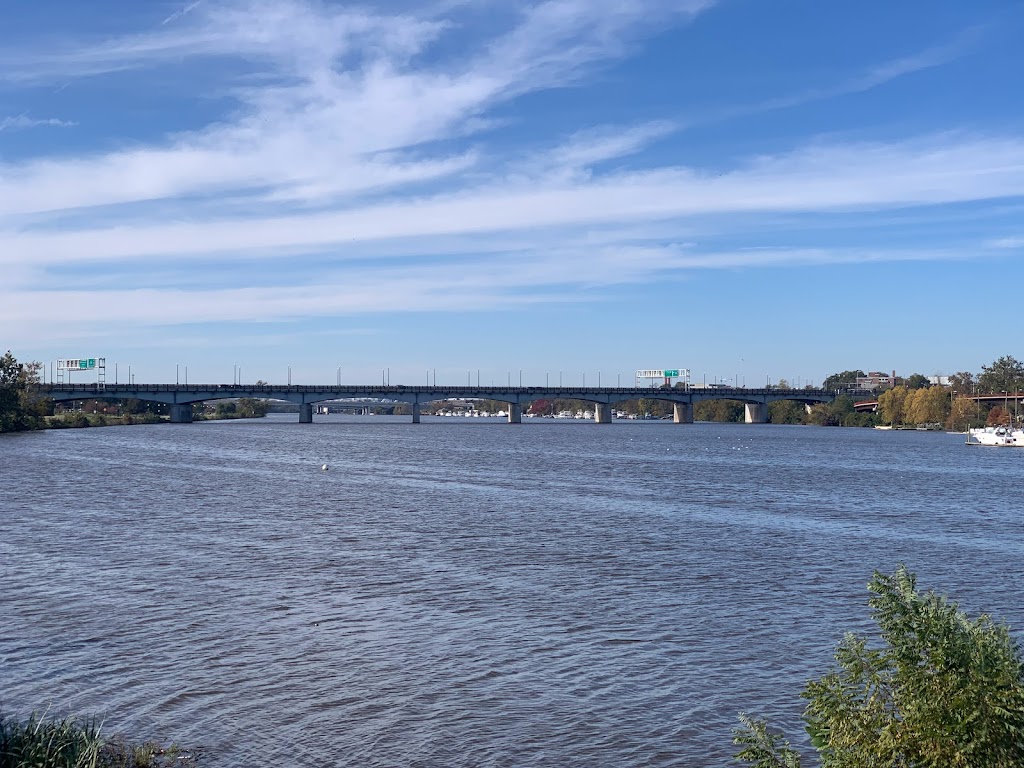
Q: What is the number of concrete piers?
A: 7